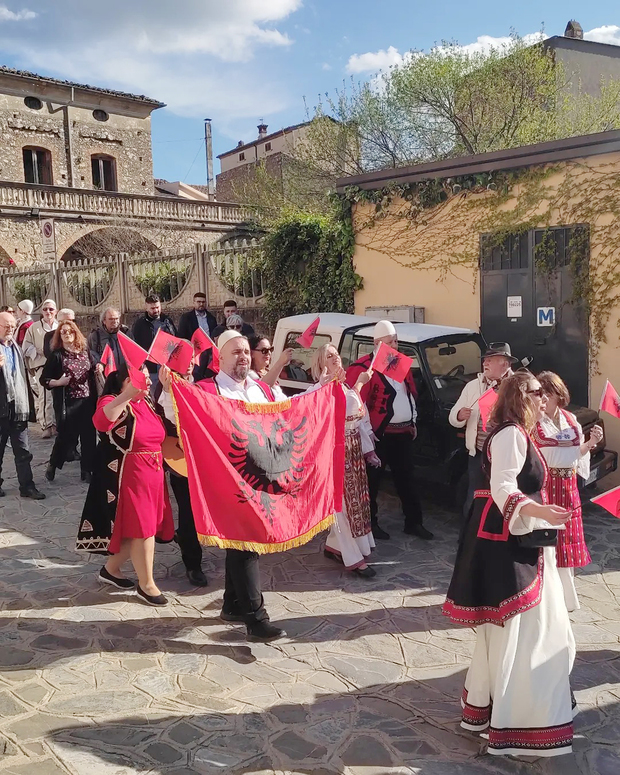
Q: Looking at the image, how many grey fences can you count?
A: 1